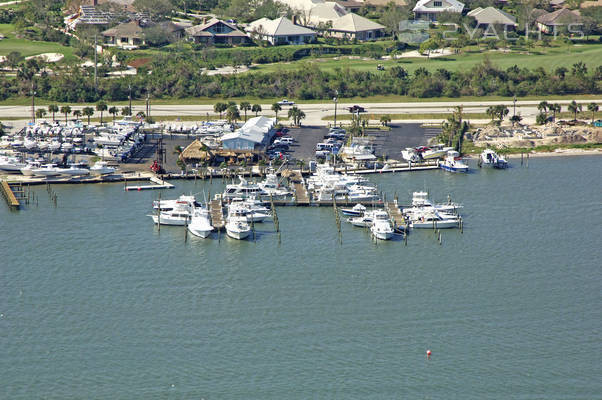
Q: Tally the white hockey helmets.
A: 0